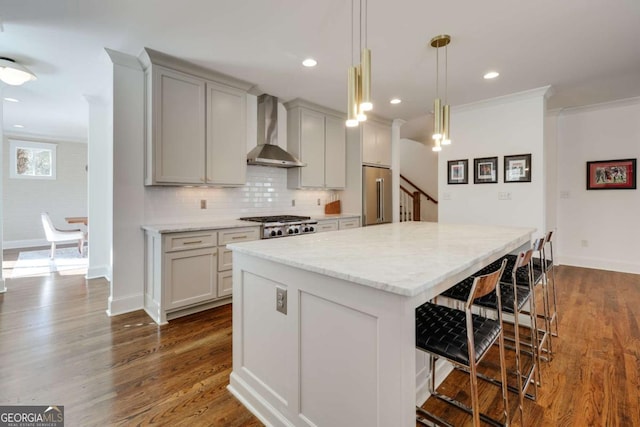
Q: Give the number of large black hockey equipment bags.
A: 0